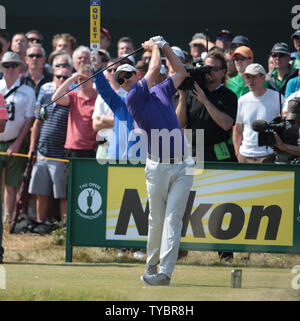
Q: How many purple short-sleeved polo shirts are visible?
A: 1